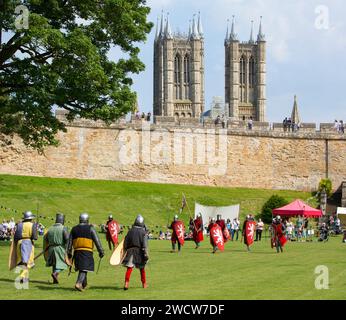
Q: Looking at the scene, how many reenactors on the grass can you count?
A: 11